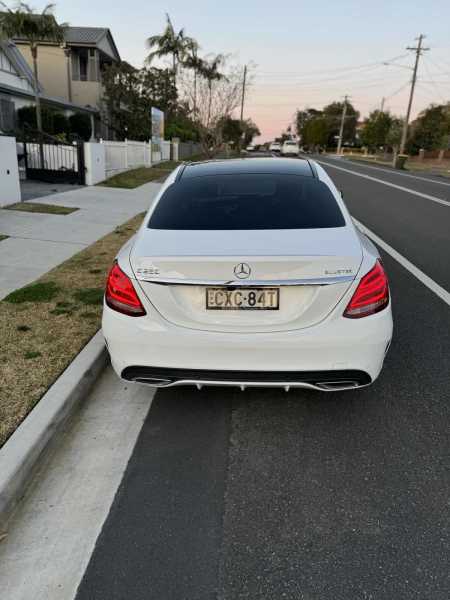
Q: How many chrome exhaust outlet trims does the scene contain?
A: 2